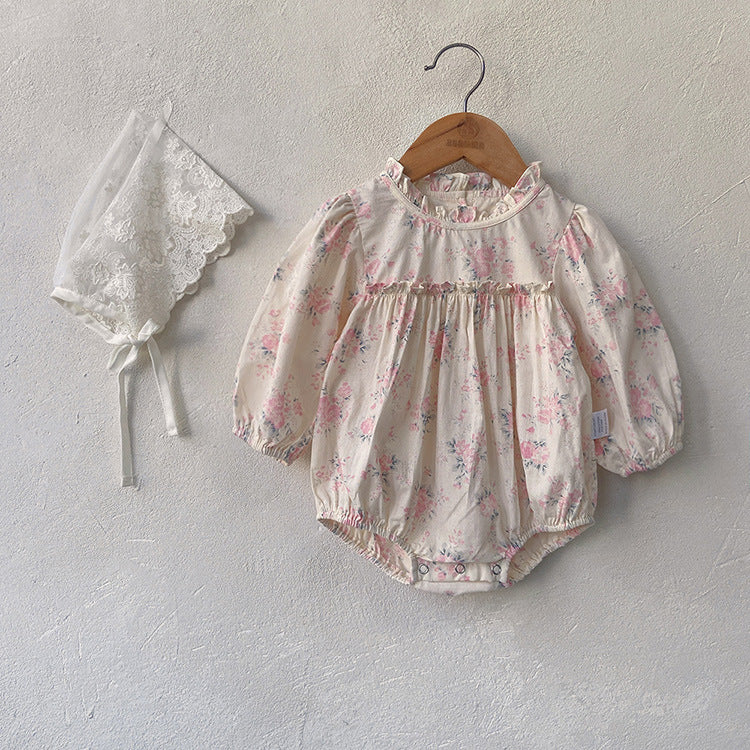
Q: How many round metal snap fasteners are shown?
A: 3